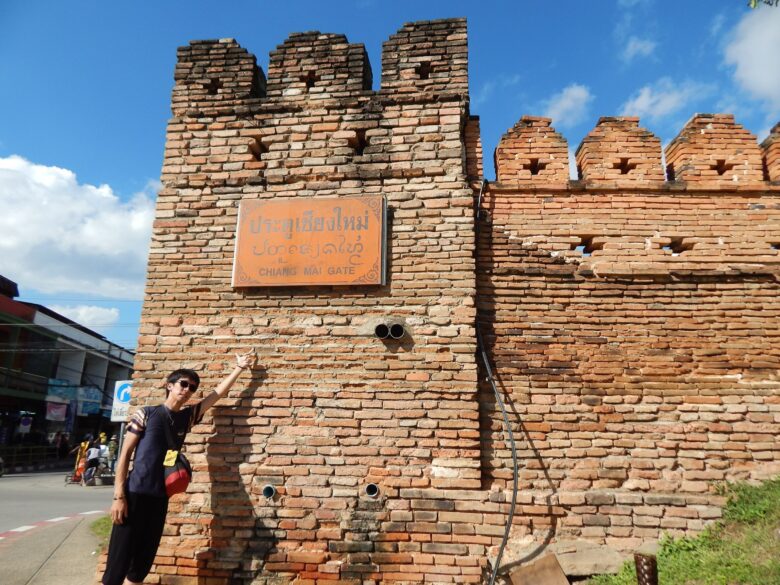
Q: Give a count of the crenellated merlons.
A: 7